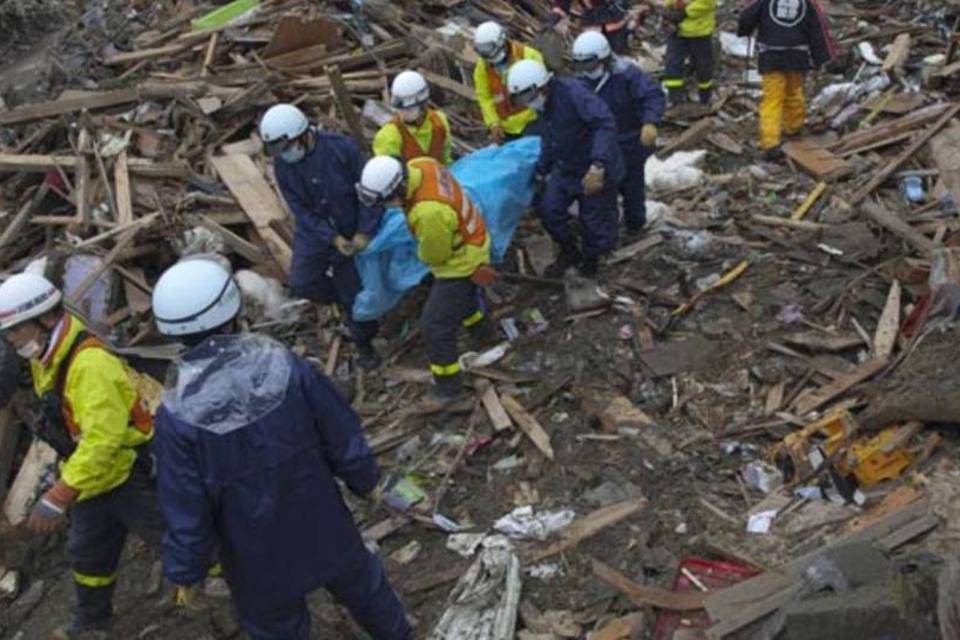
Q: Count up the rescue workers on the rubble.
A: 11